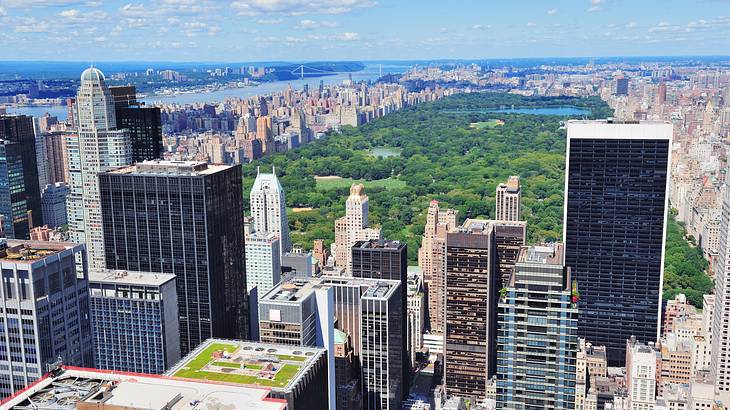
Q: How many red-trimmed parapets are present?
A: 1